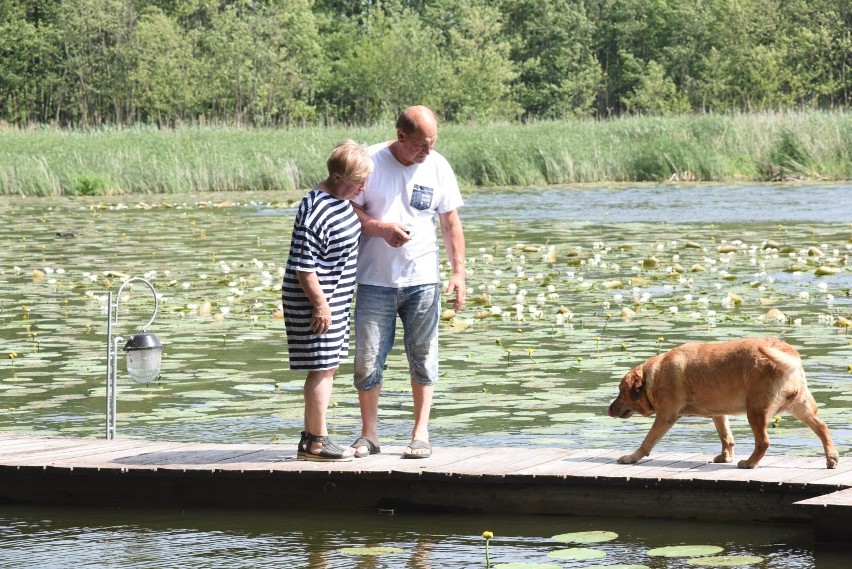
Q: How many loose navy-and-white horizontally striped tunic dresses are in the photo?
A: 1